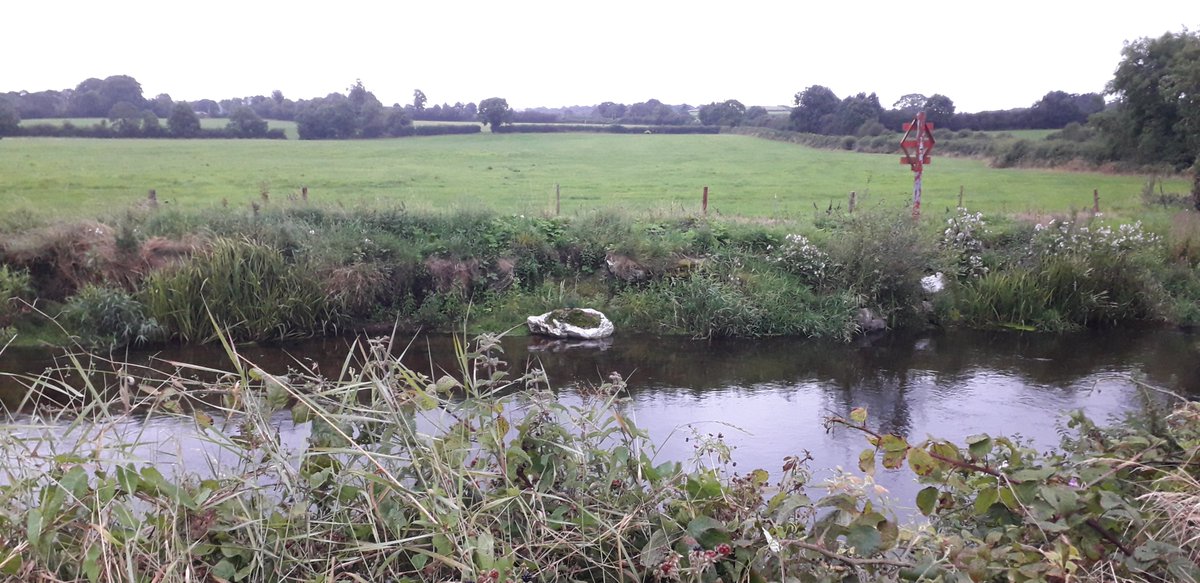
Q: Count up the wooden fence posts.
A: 7